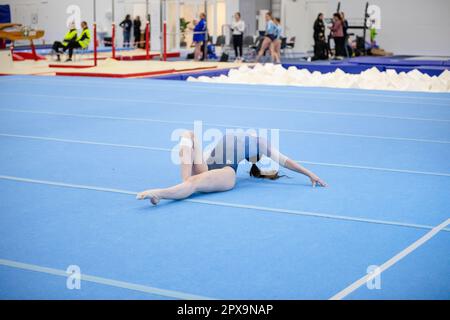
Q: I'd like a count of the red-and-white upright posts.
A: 4